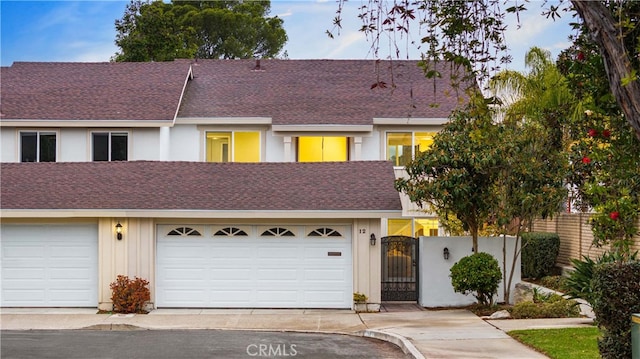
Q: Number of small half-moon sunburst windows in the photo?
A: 4